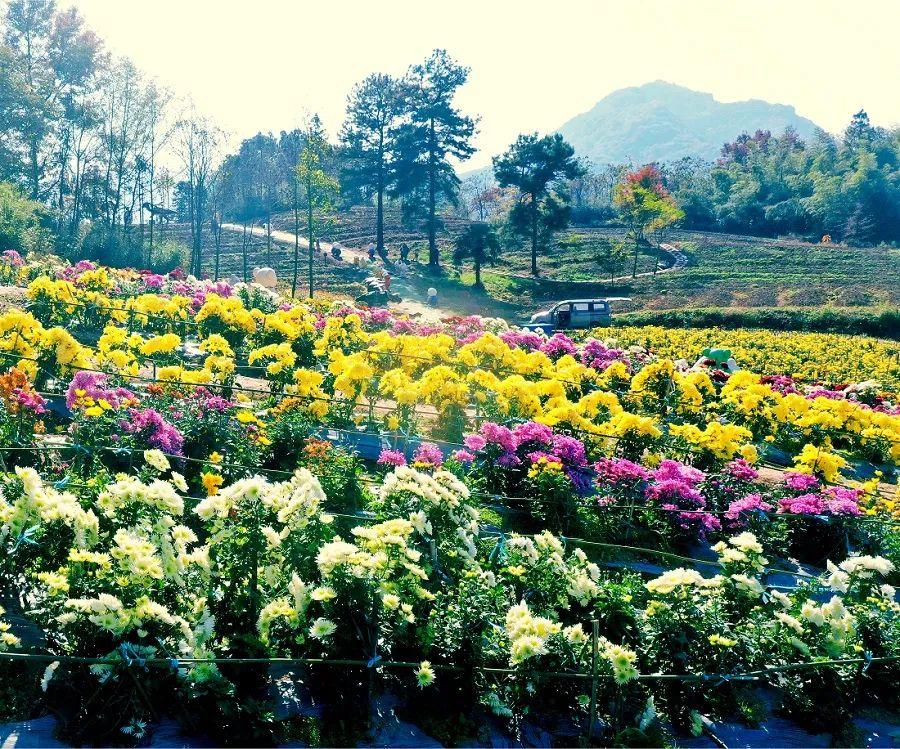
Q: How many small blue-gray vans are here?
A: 1